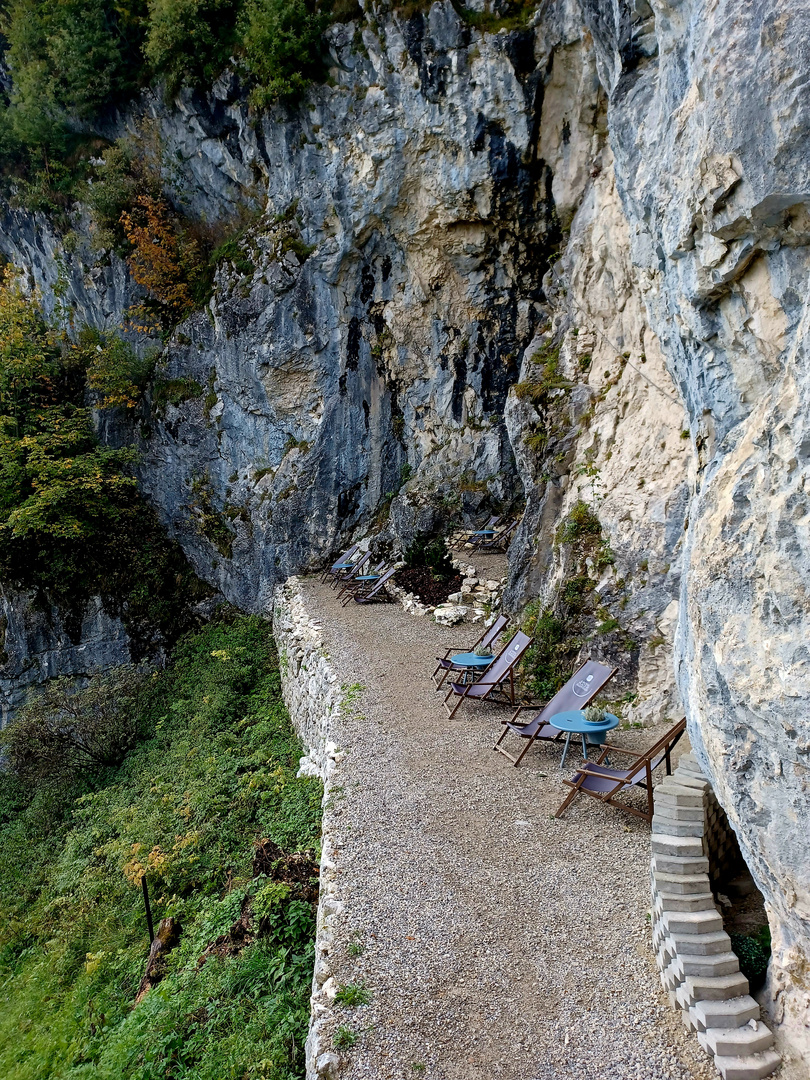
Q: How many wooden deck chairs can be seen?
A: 10